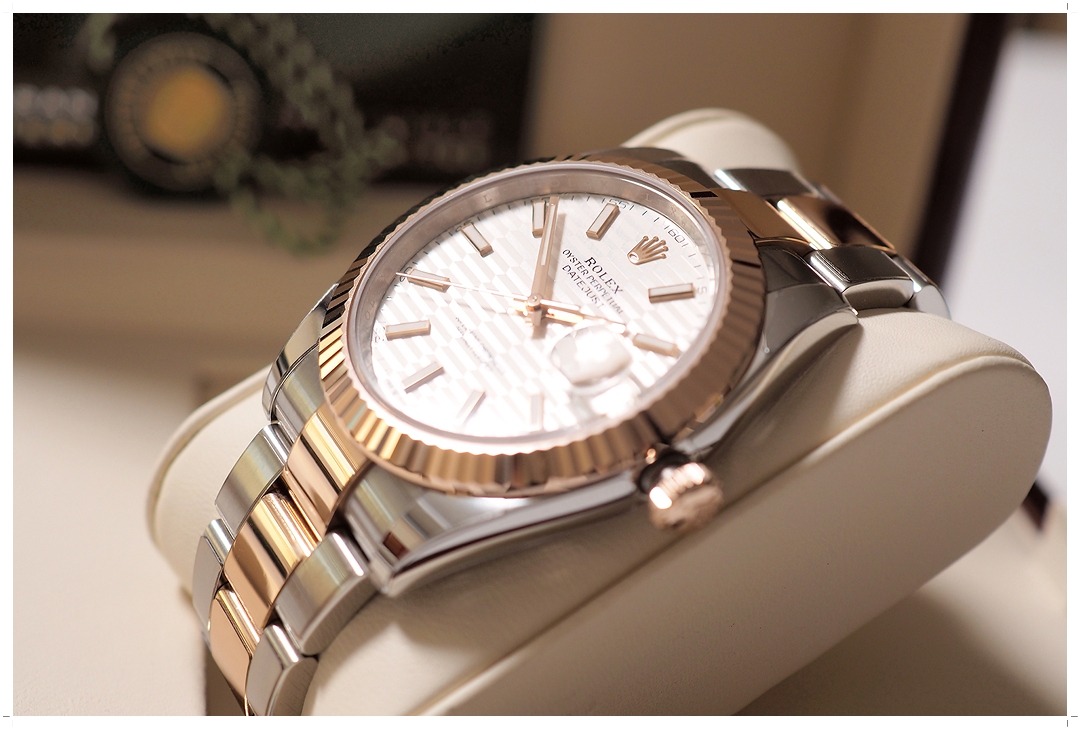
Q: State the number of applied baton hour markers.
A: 10